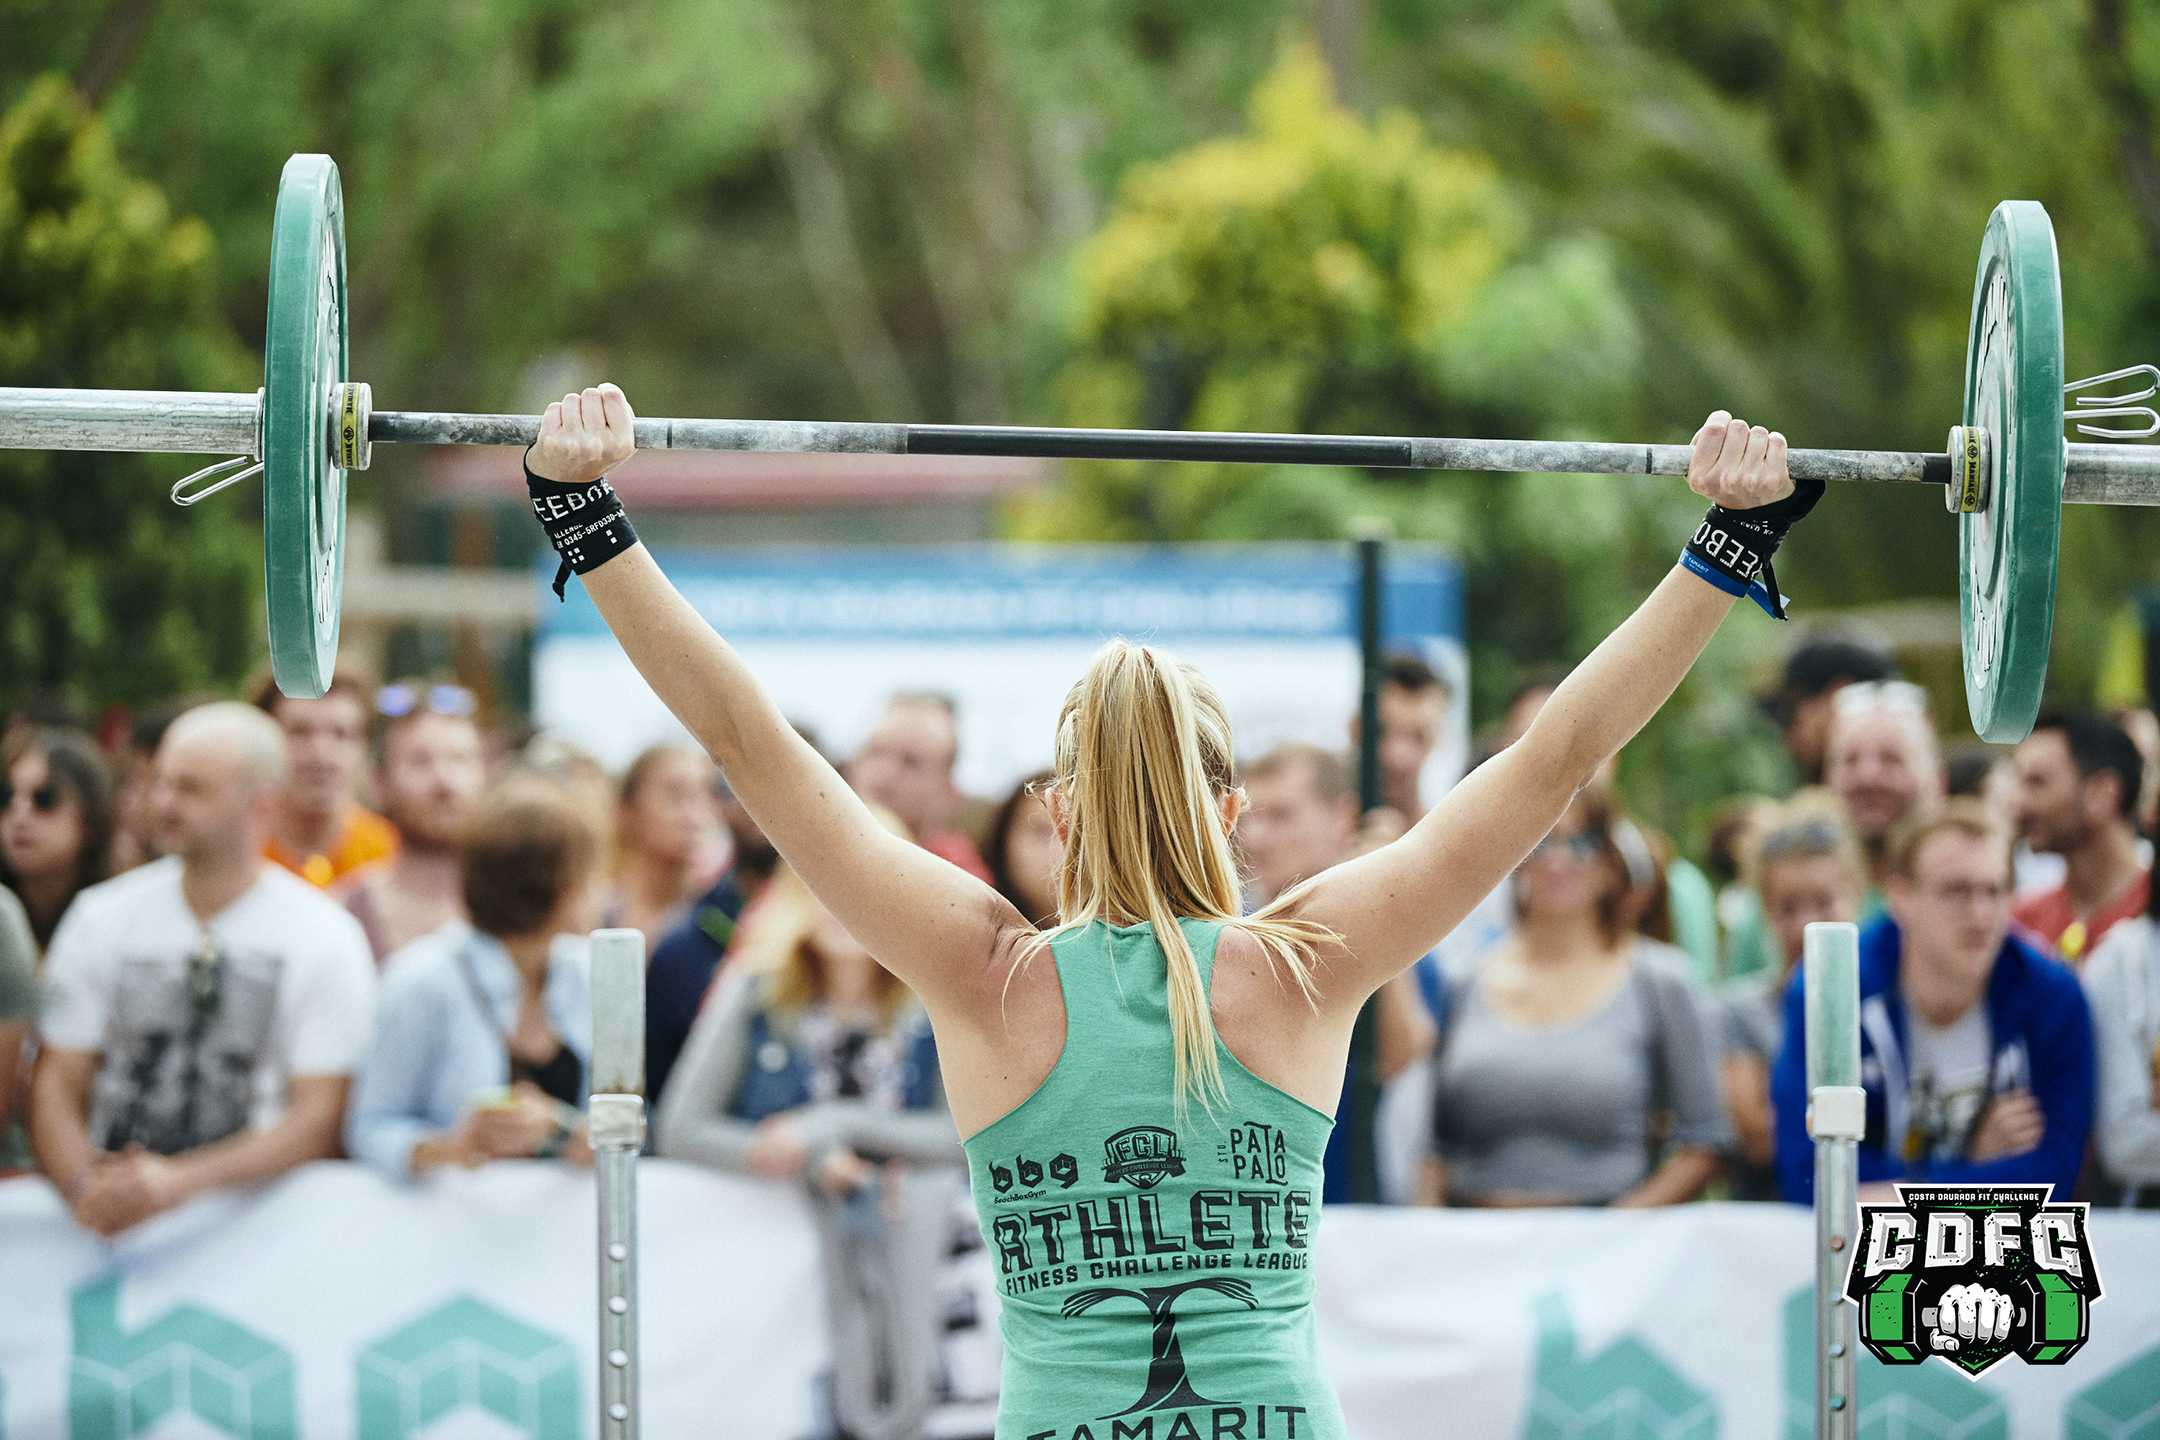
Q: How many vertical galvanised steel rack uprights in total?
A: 2